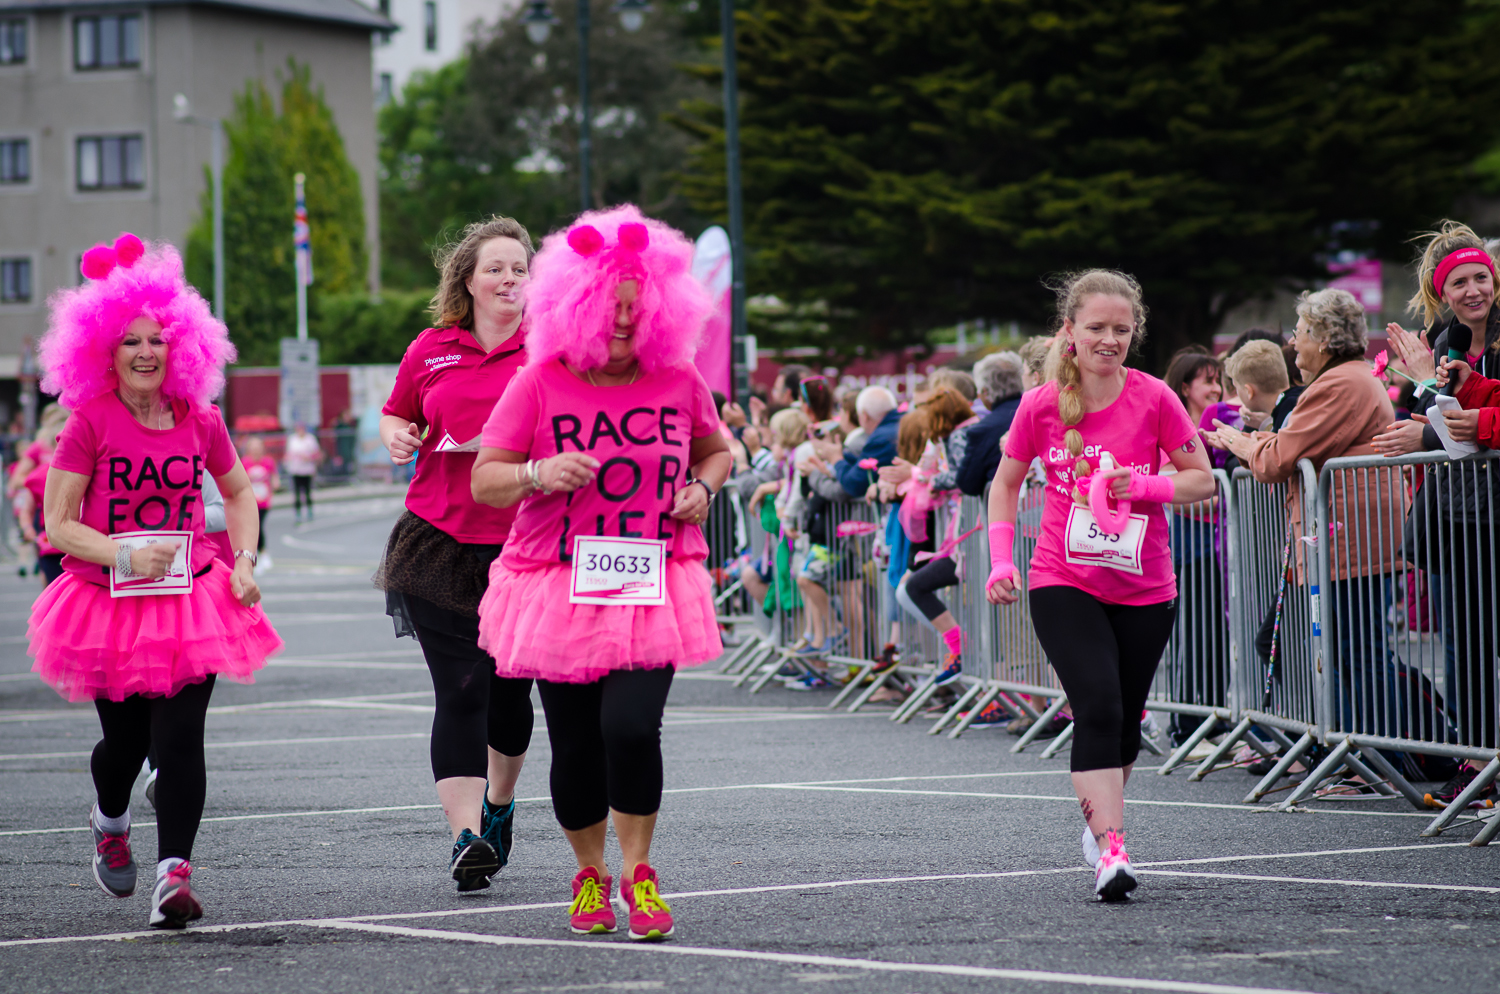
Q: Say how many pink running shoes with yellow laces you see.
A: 2